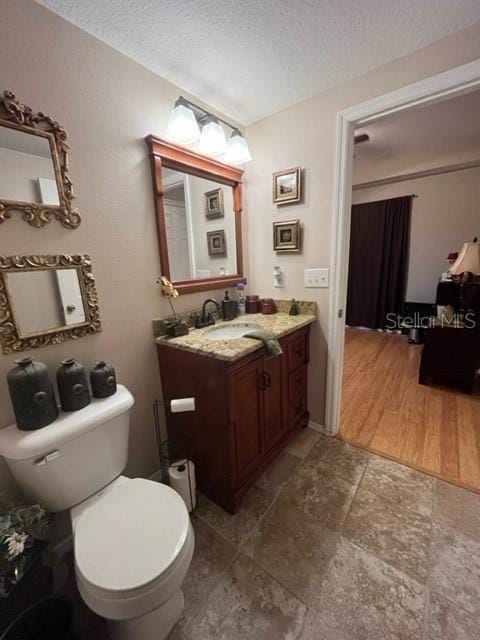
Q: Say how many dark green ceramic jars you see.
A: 3